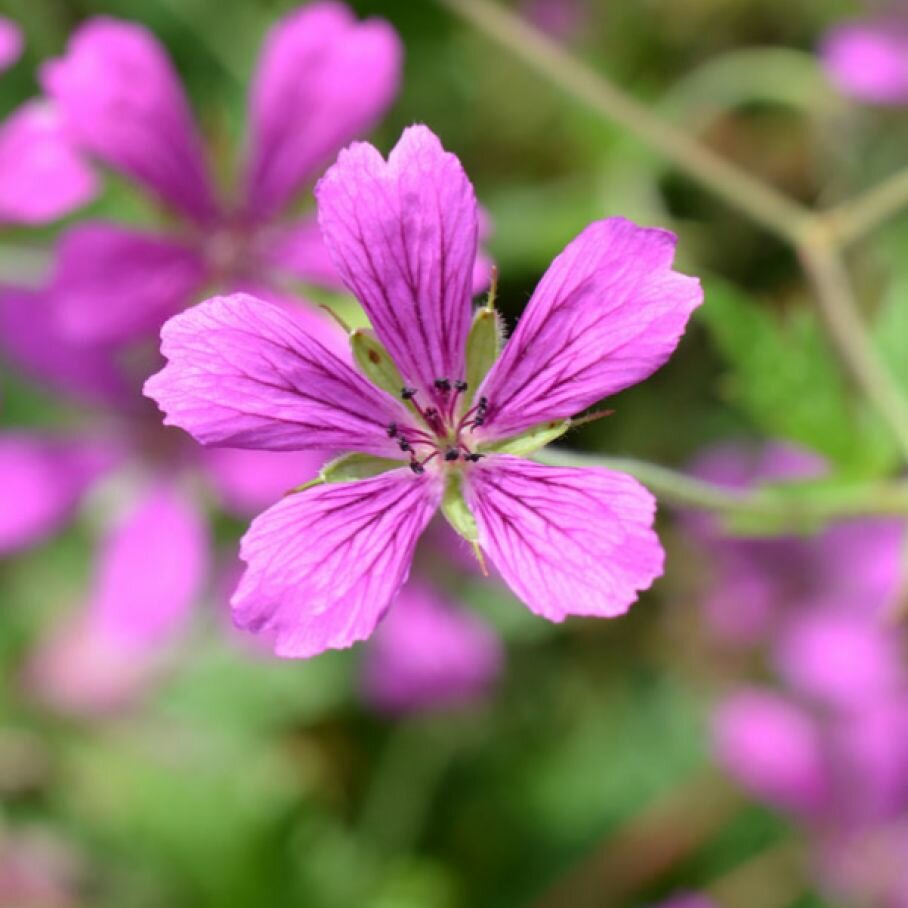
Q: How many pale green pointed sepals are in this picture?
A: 5